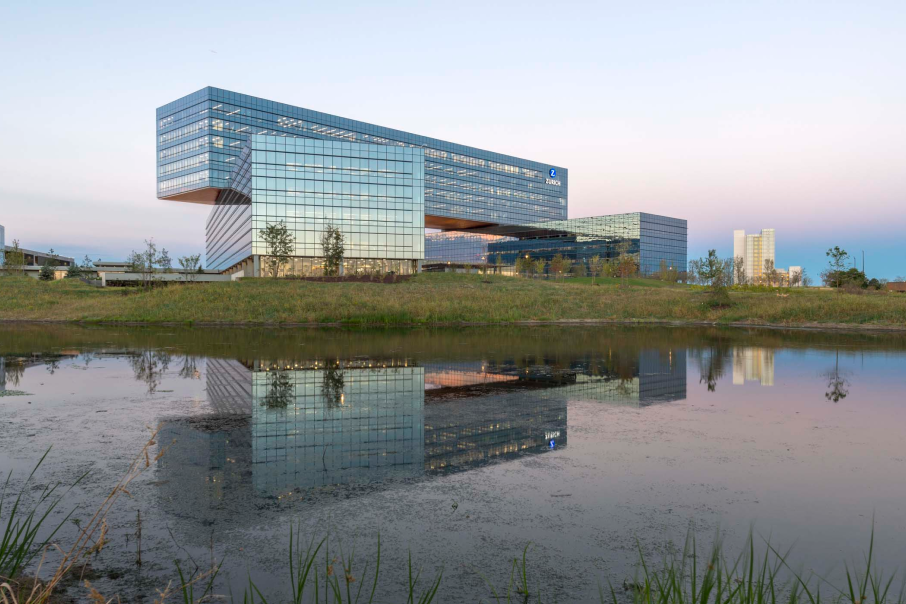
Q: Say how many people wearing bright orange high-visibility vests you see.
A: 0